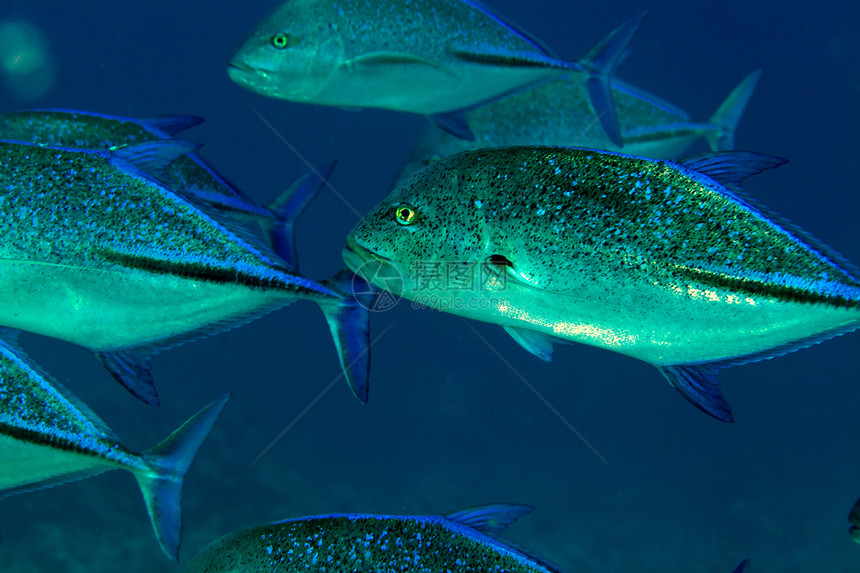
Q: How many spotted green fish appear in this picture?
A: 7